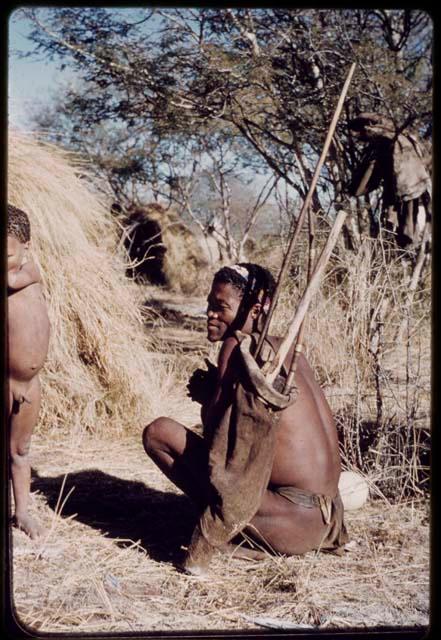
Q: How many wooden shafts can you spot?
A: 3